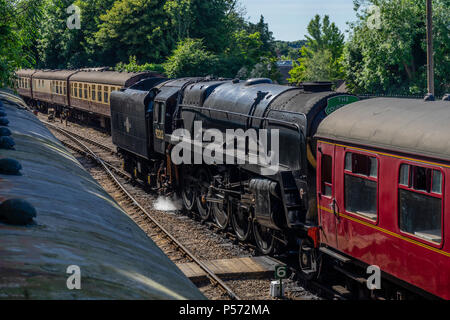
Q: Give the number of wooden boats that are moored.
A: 0